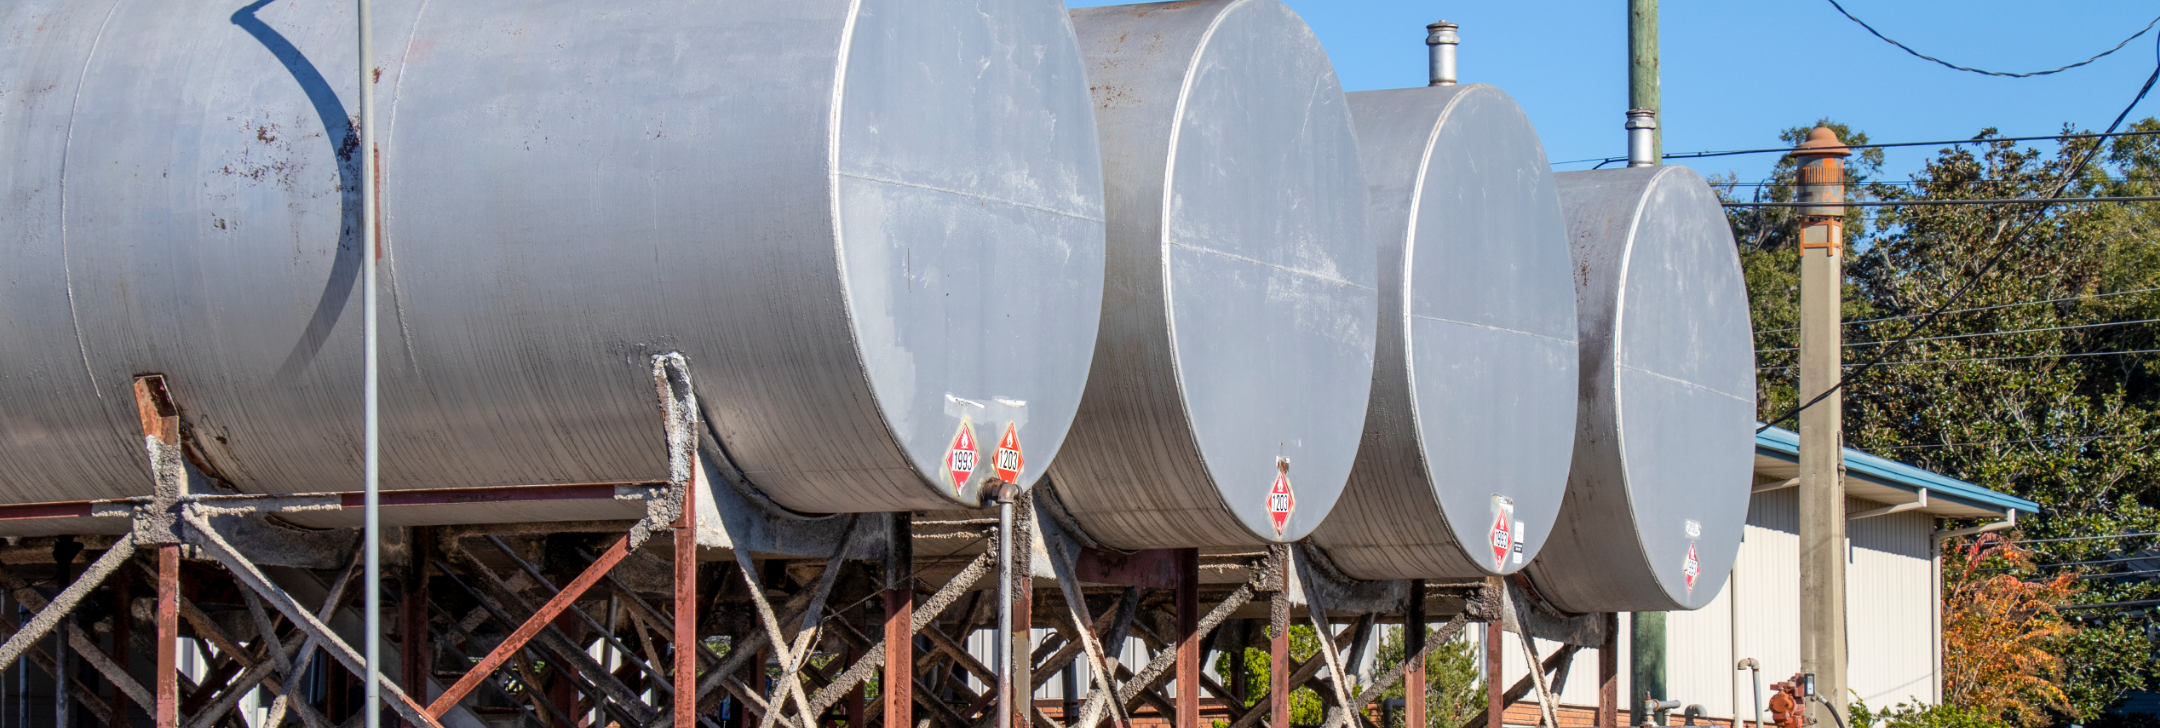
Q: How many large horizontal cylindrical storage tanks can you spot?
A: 4